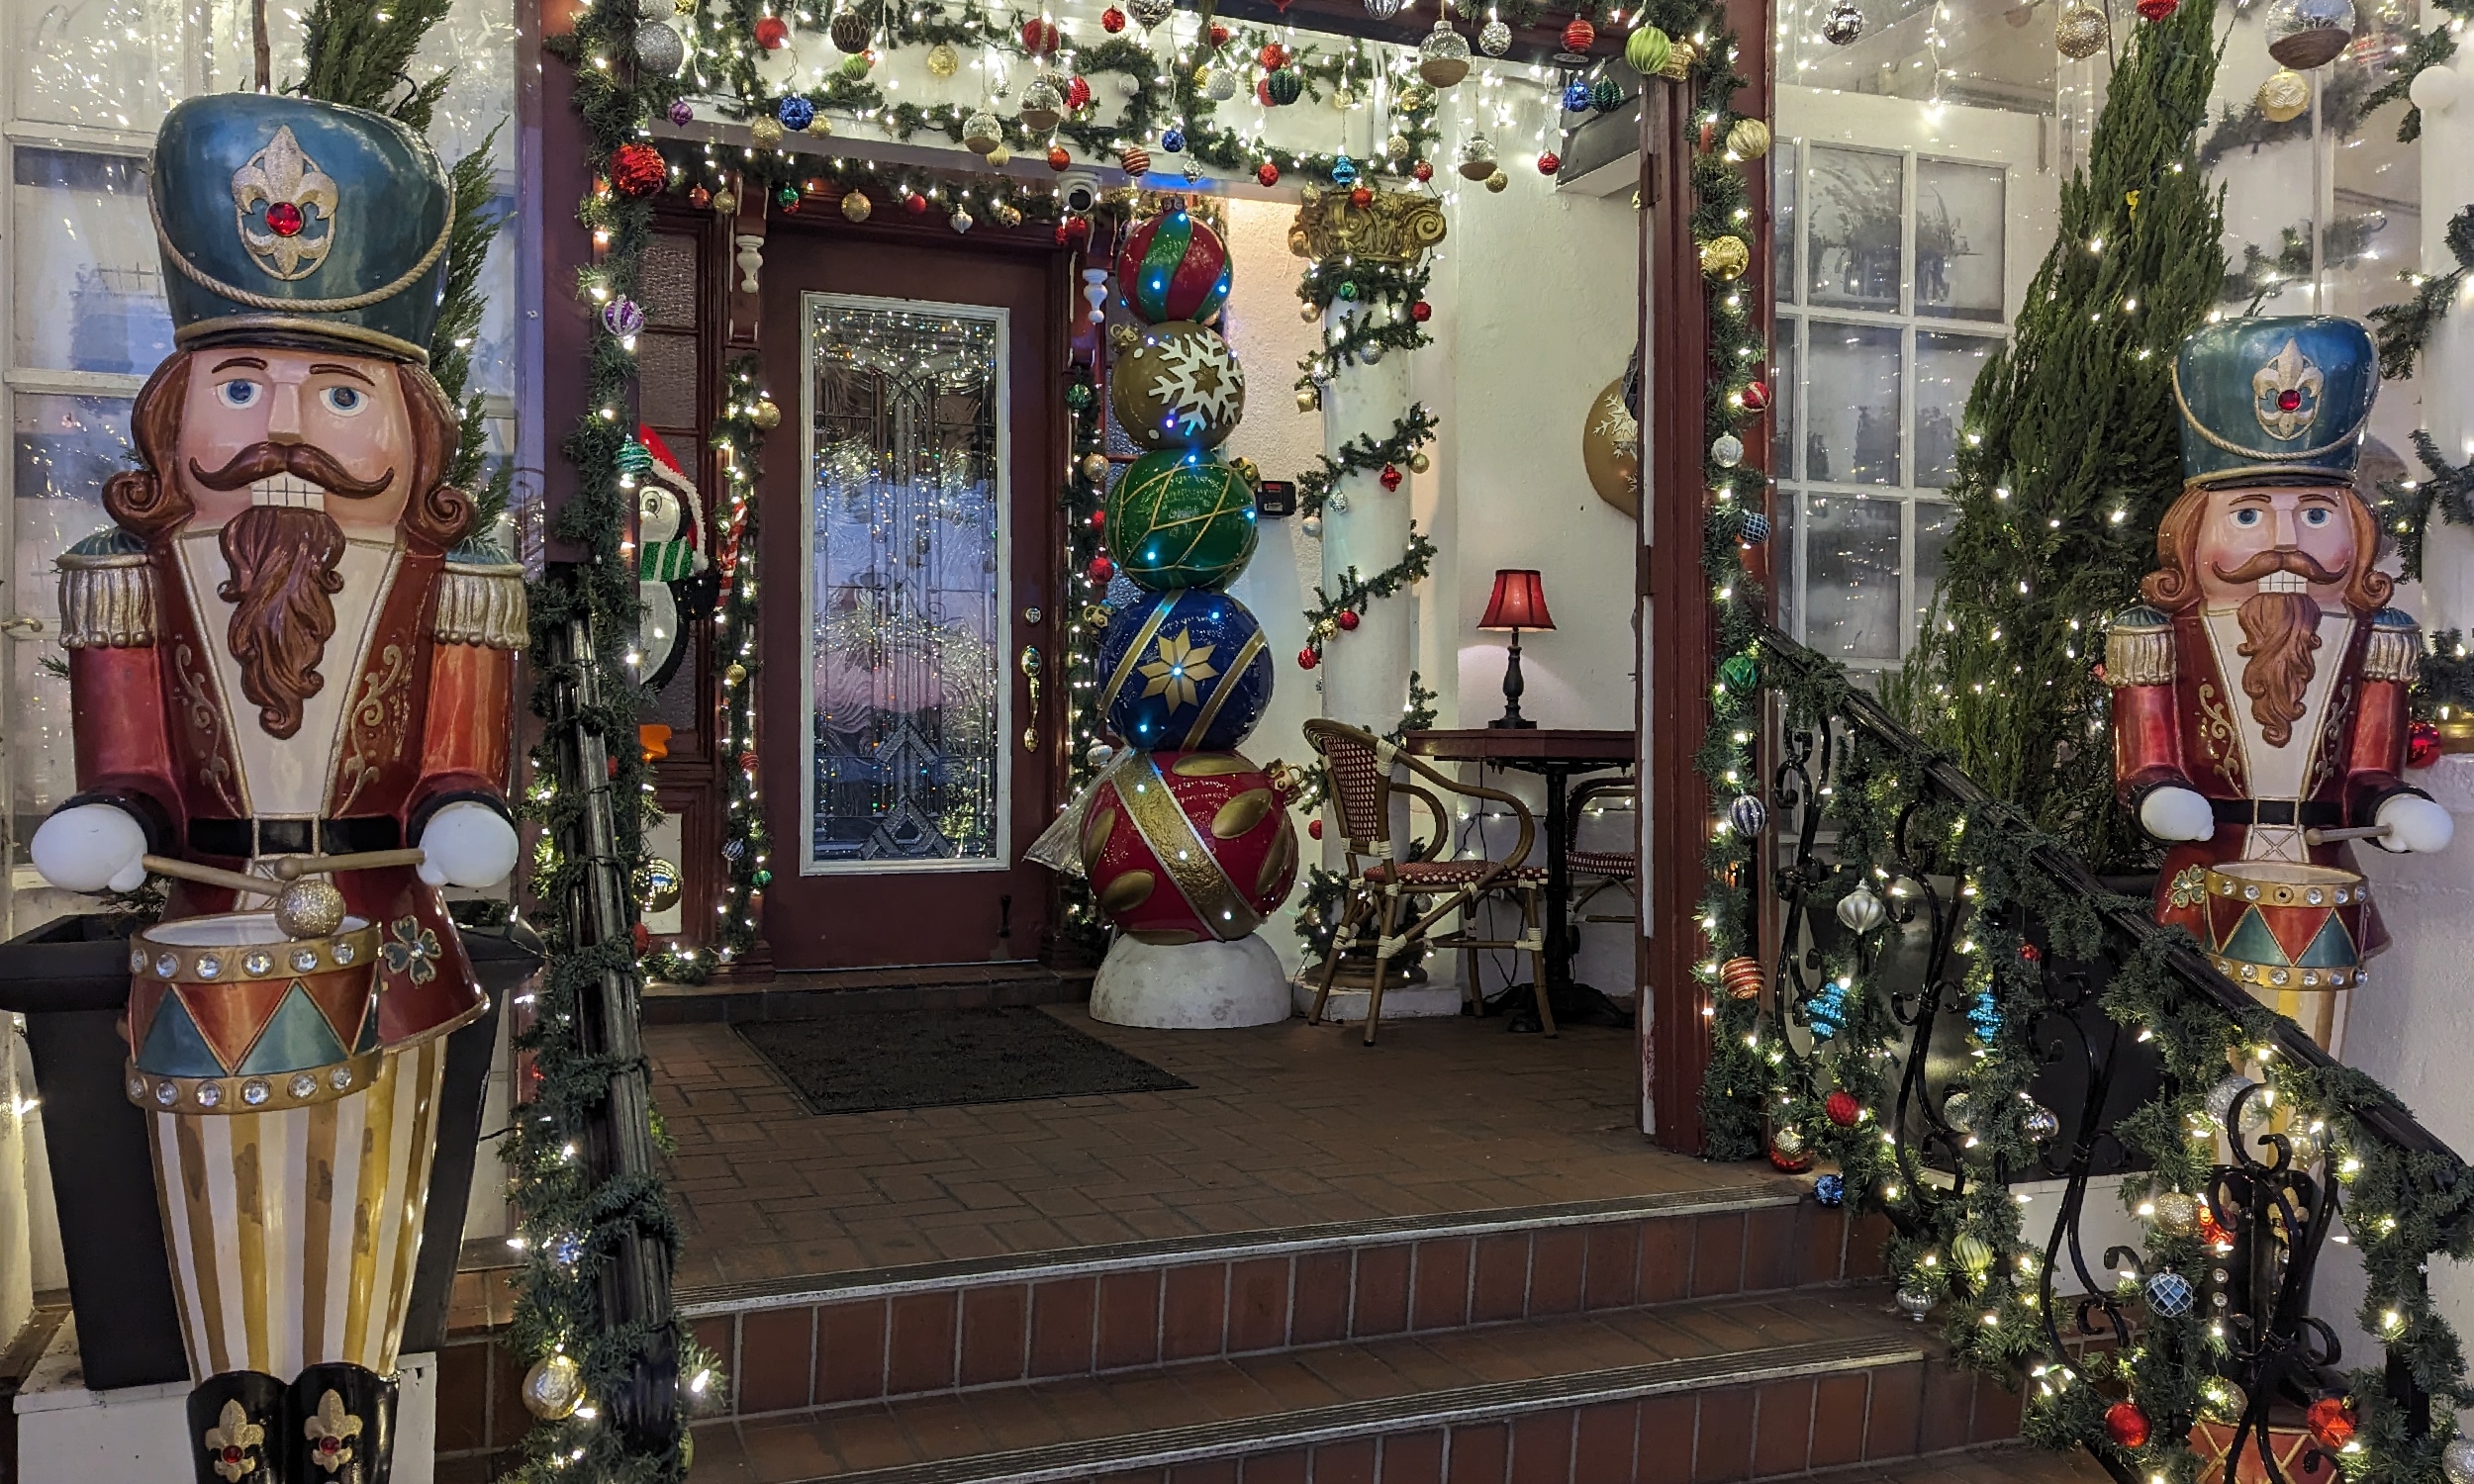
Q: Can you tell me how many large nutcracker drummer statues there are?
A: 2